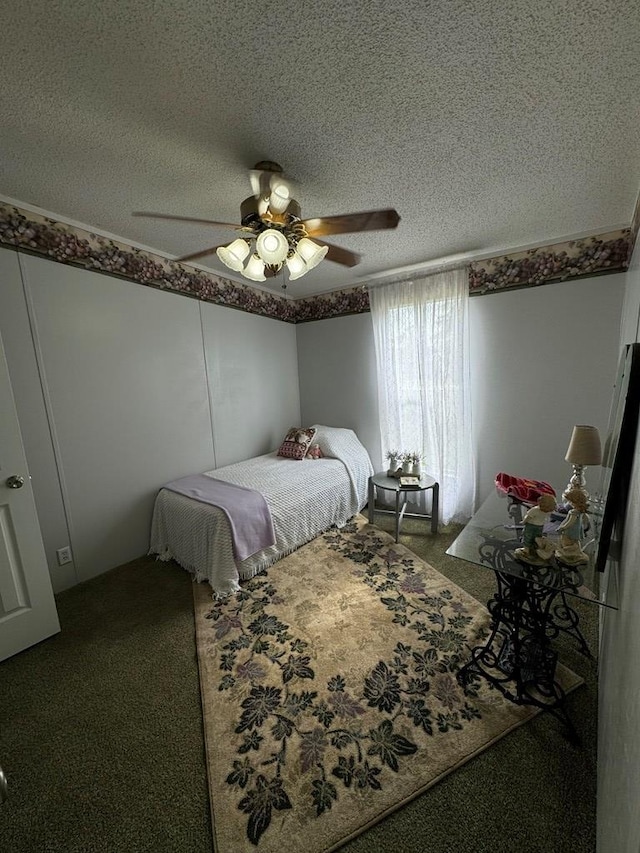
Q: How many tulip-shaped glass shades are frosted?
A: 5